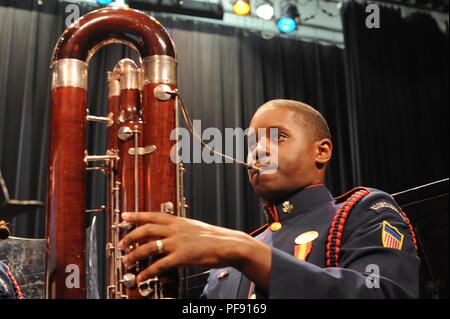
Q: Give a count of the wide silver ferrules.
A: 2